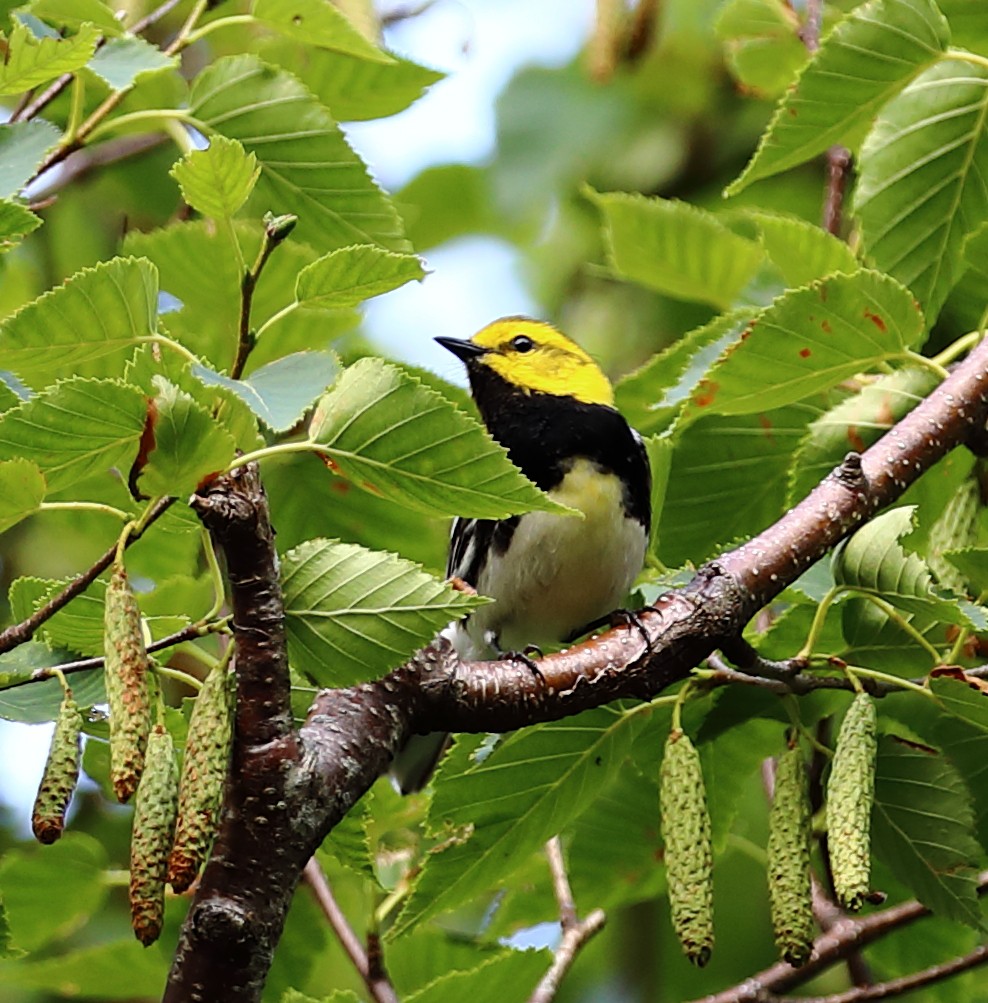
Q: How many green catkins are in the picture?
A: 7